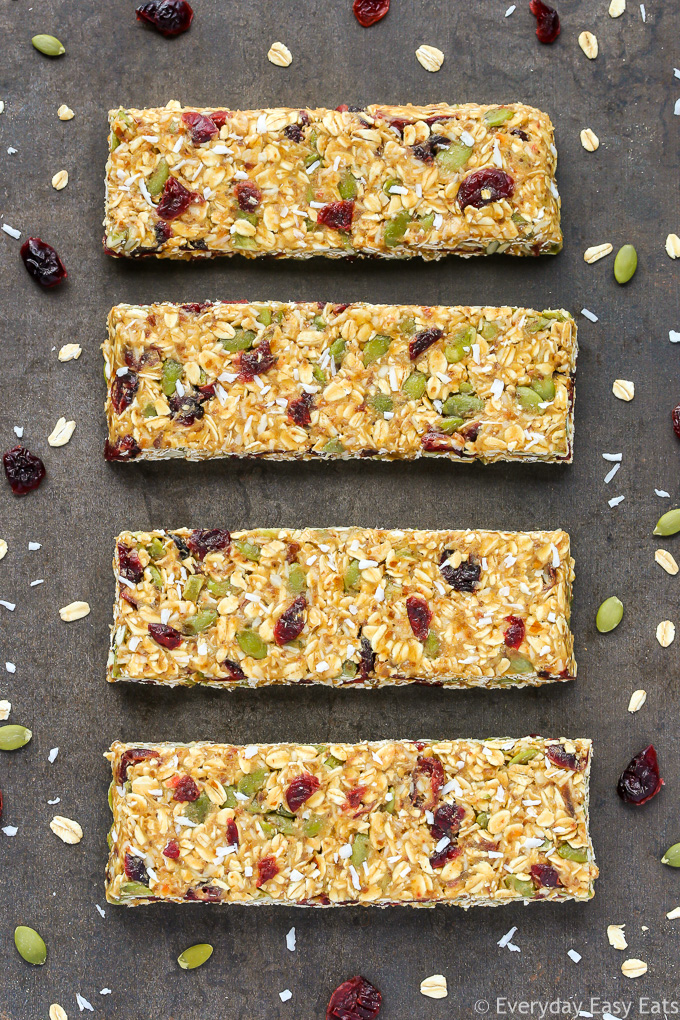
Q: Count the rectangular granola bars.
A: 4